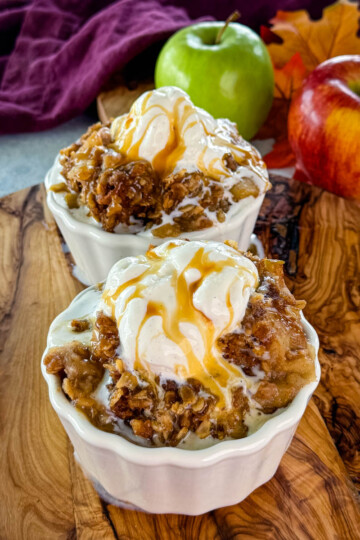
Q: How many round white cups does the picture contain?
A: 2